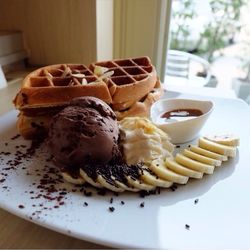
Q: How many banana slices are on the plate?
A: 13